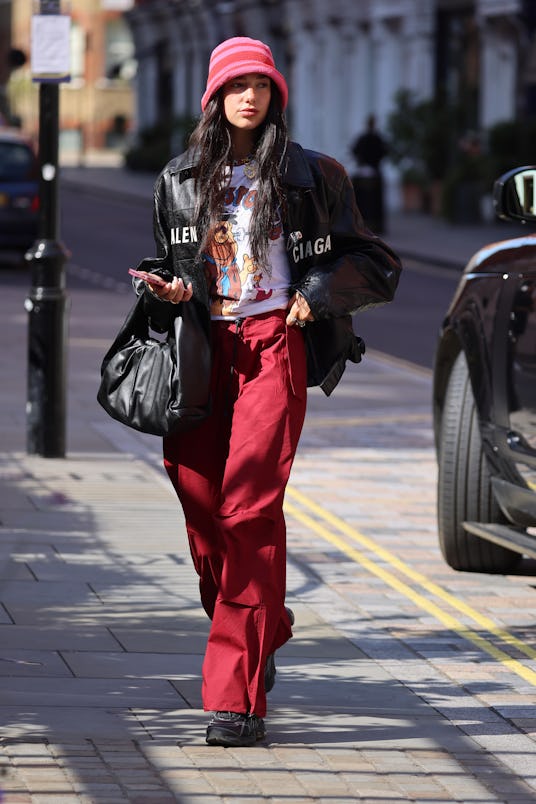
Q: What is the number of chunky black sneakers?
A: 2